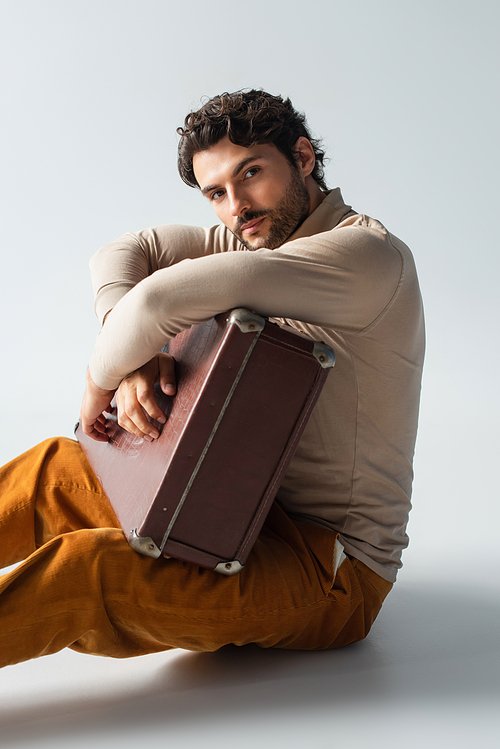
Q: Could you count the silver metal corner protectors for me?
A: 4